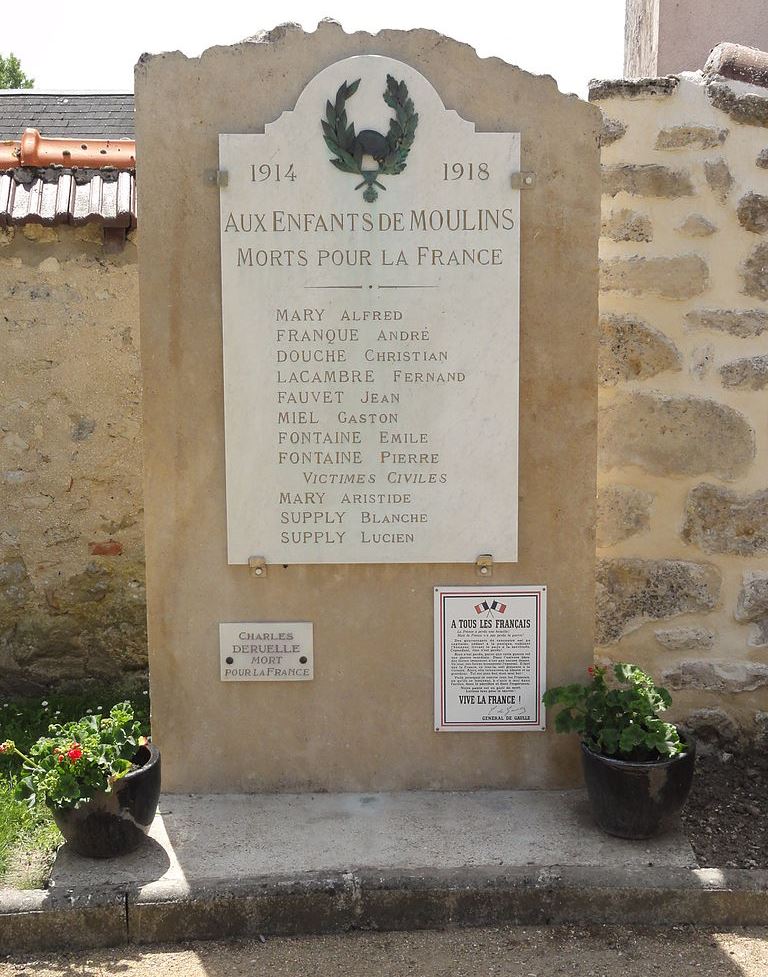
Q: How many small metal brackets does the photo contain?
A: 4